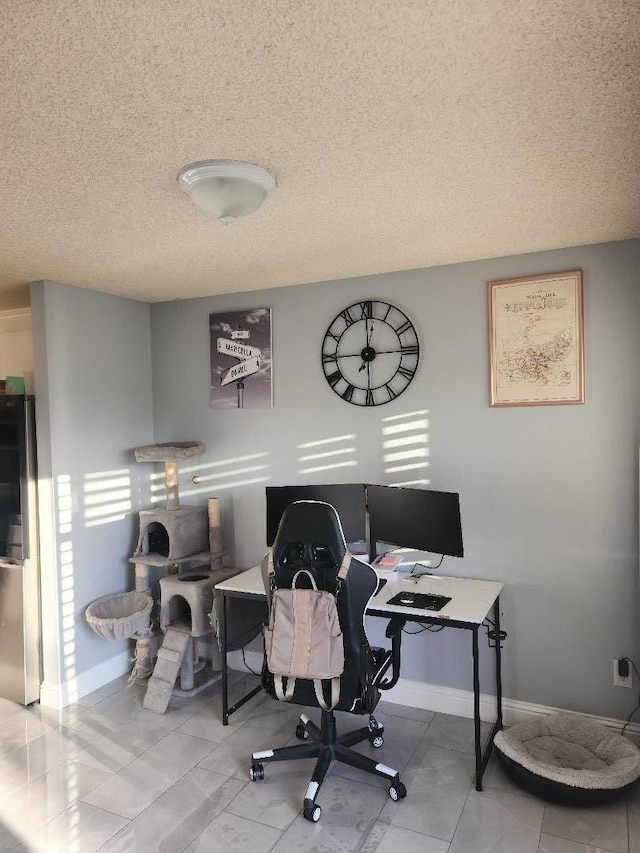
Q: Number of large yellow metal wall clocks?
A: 0